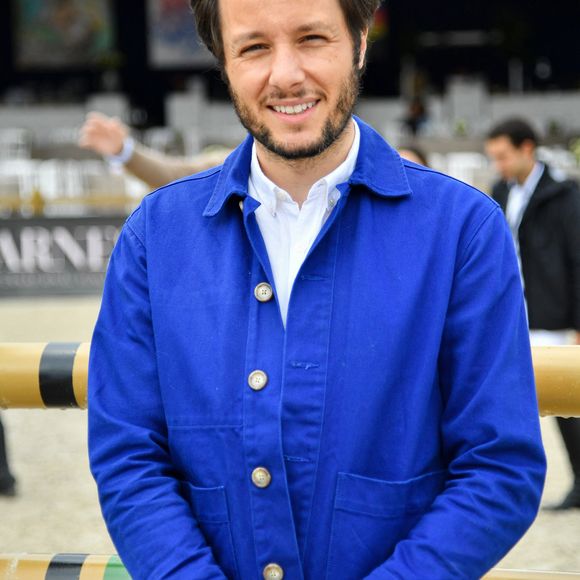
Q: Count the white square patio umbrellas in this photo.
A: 0